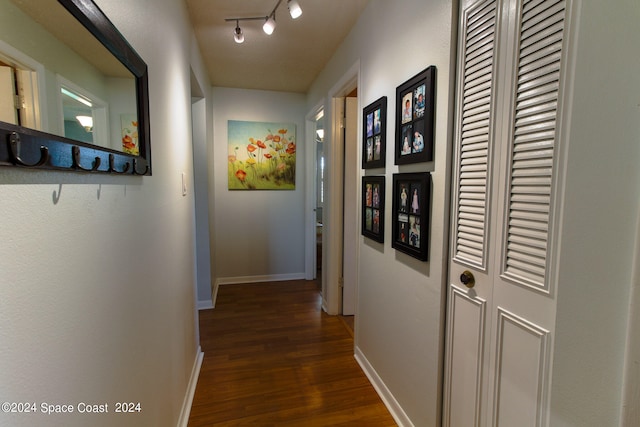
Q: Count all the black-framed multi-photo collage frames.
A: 4